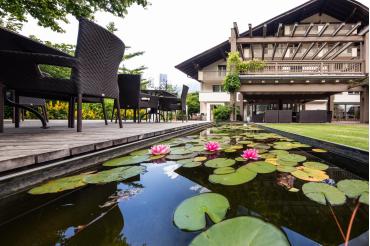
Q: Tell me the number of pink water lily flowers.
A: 3